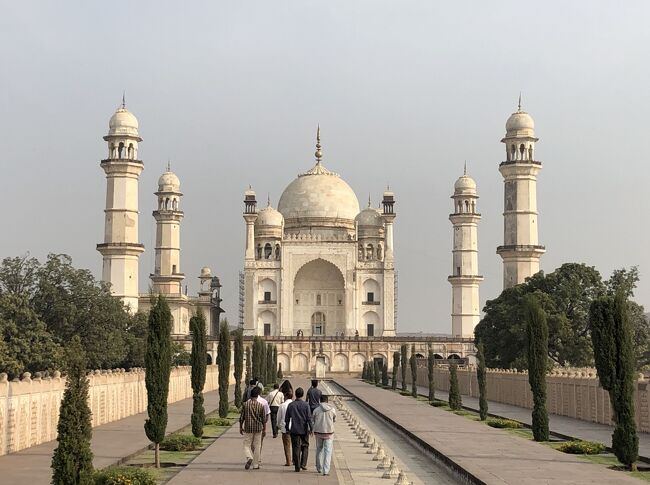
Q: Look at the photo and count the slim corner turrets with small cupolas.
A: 2